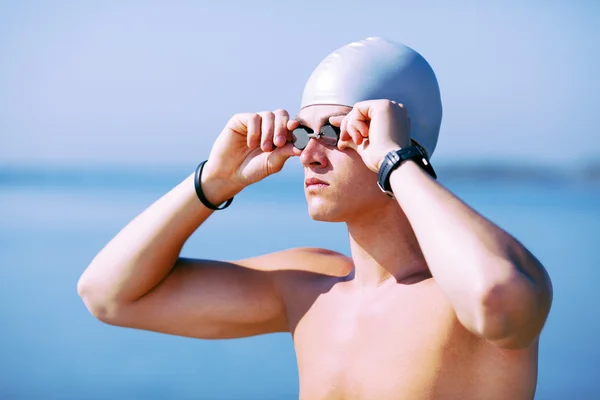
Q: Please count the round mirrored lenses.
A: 2